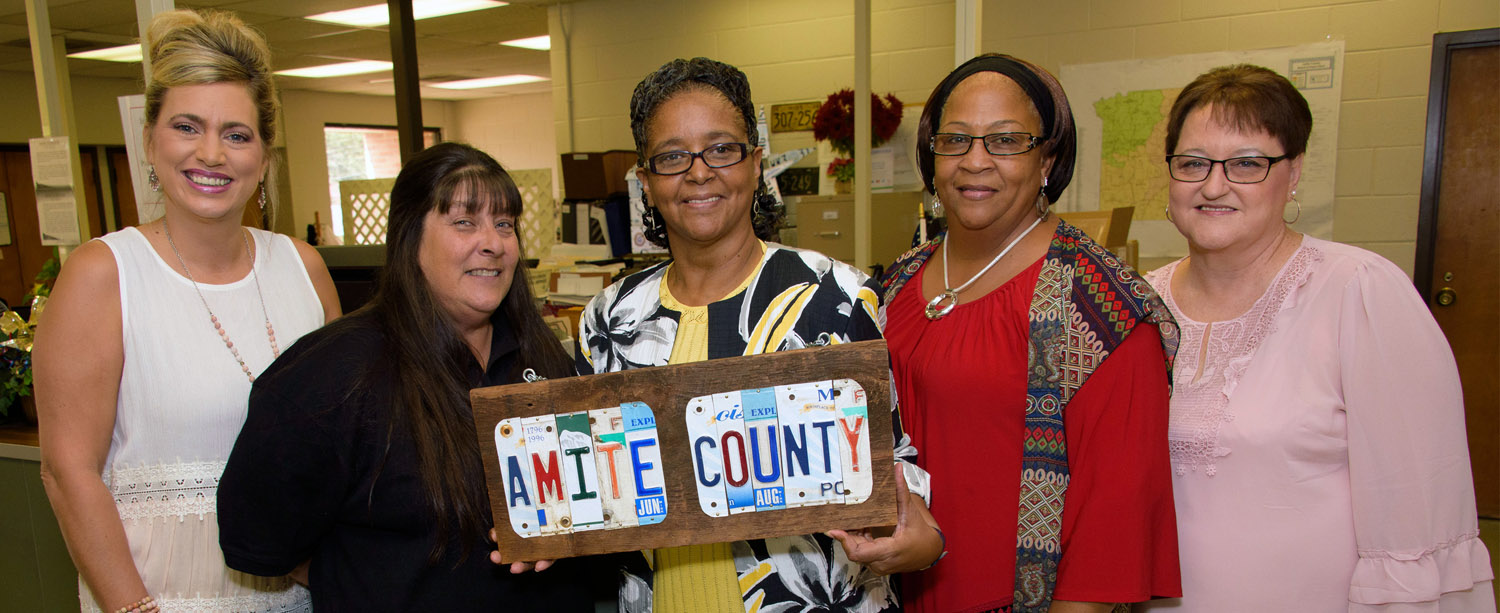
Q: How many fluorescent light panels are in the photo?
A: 5